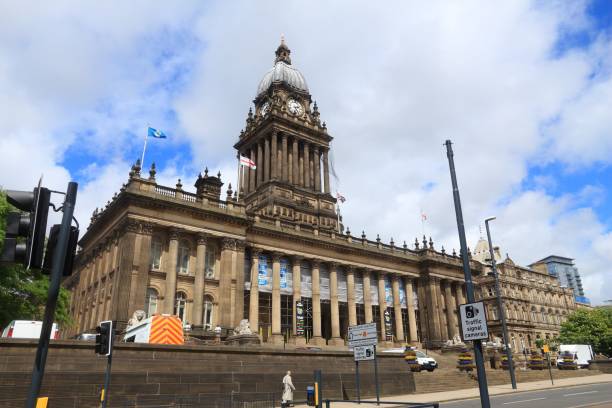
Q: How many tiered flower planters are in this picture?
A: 5